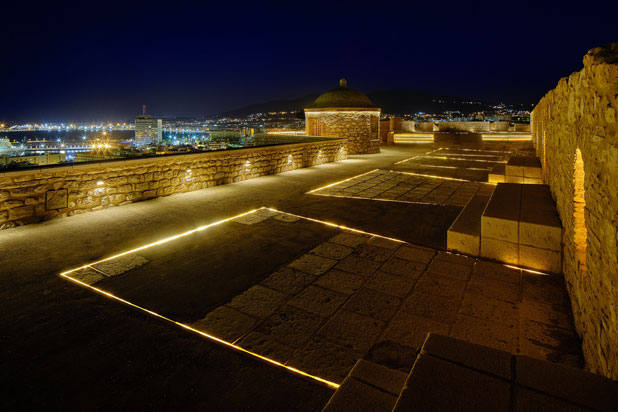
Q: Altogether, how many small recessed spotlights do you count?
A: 6